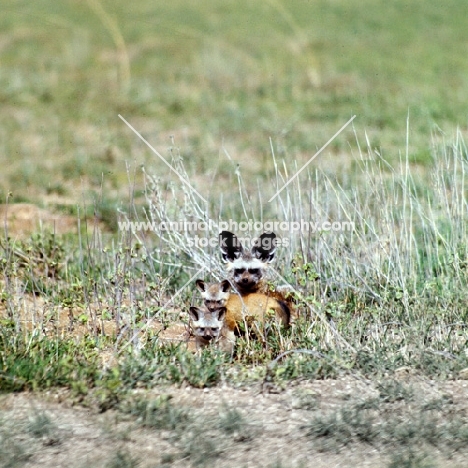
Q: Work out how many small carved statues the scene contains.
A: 0